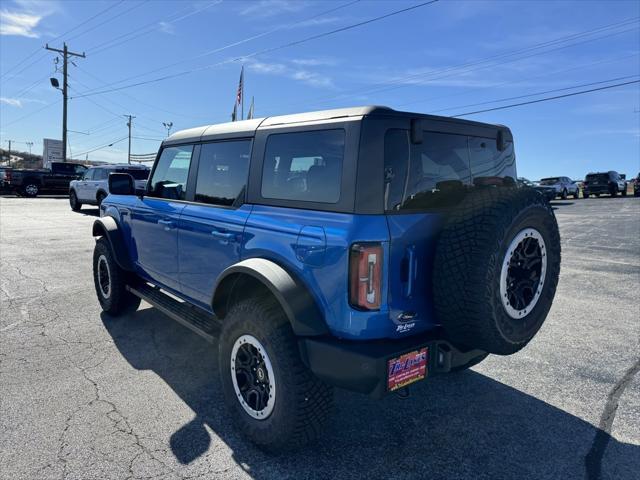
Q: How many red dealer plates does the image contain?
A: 1